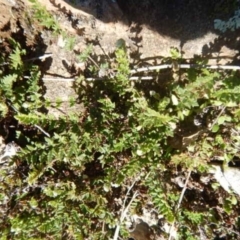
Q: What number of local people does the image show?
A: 0